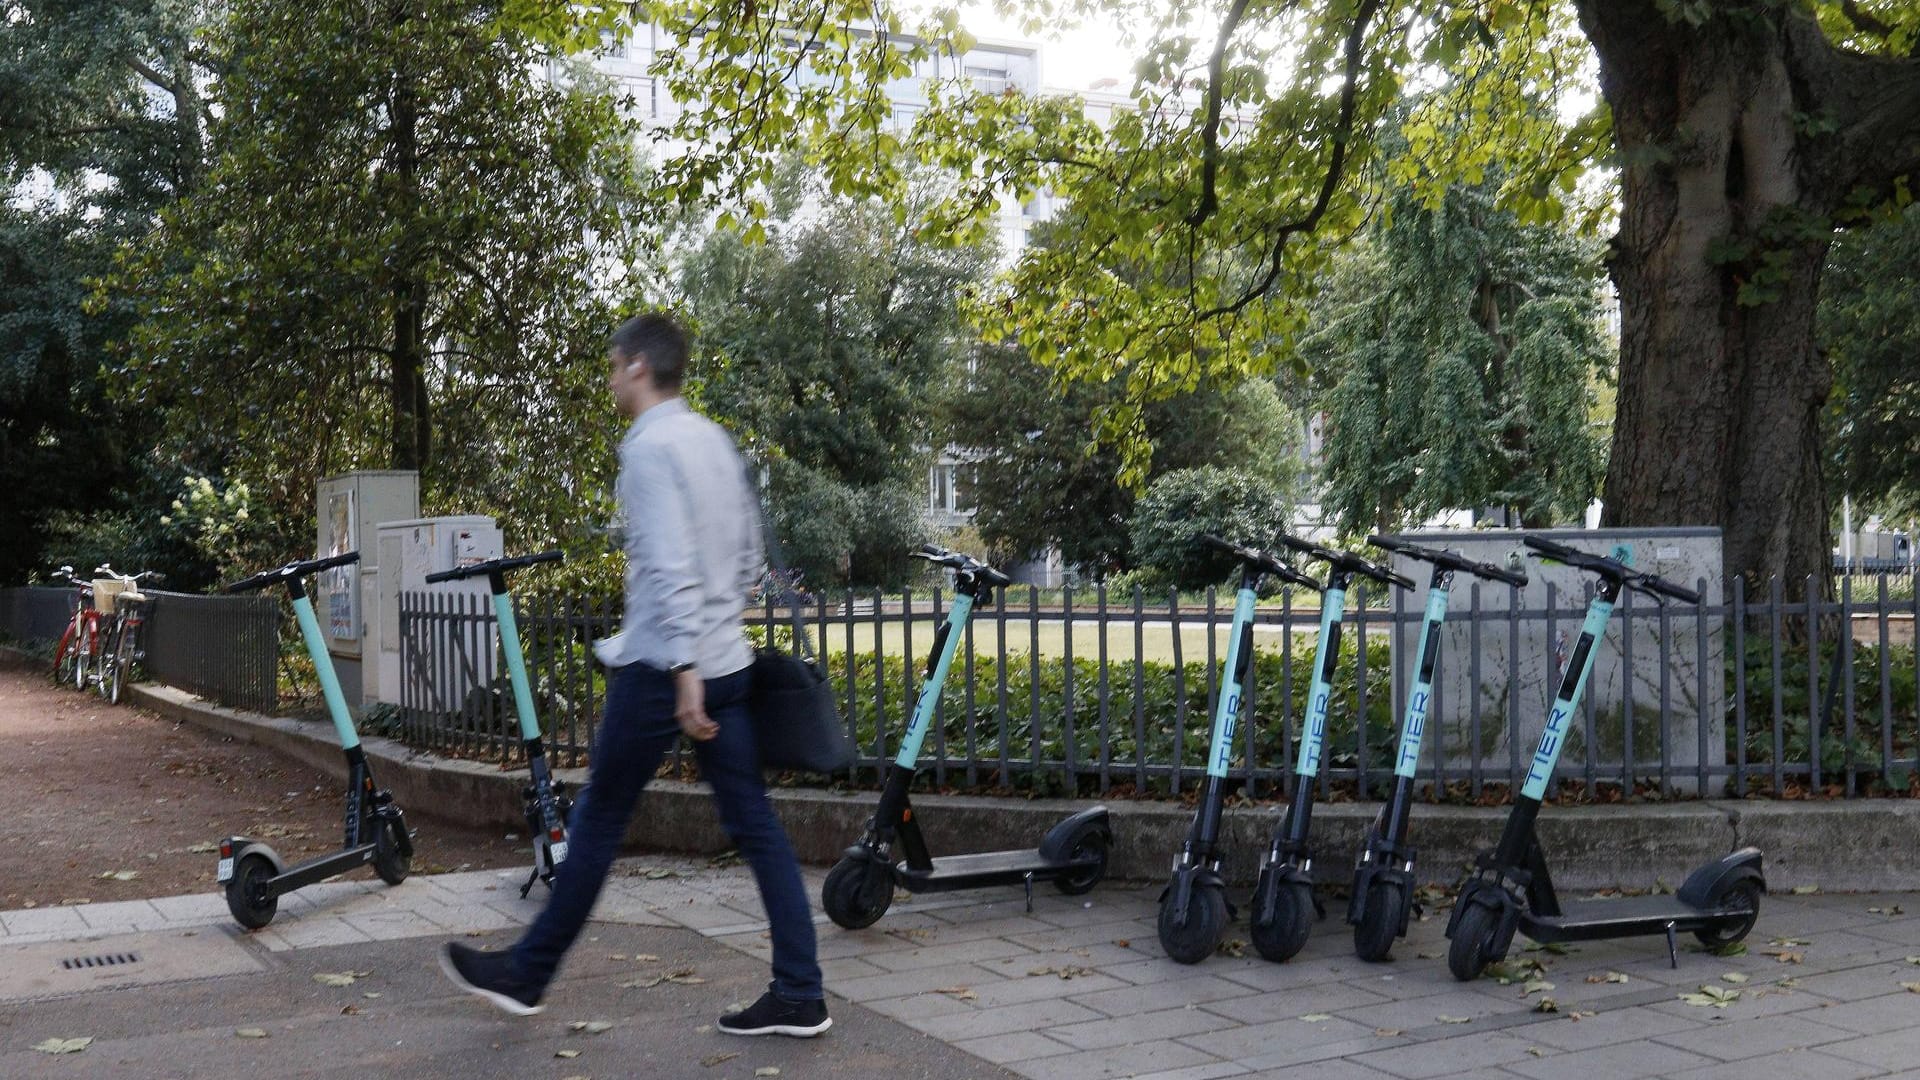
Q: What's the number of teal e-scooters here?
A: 7